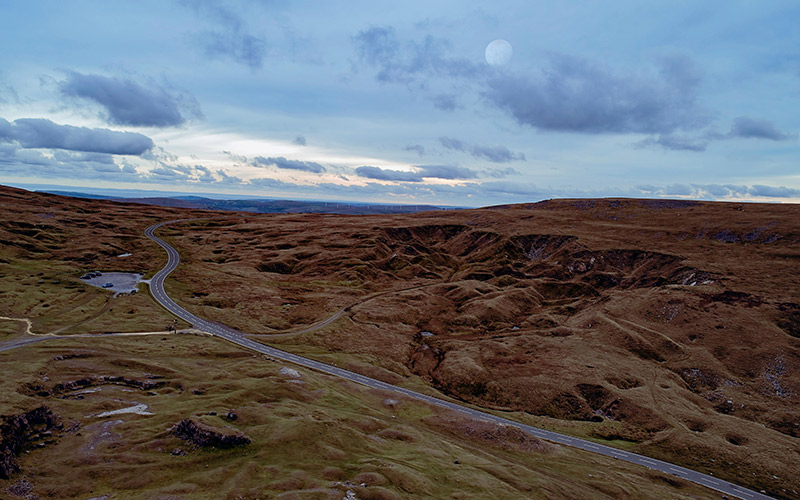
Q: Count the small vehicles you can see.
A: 4